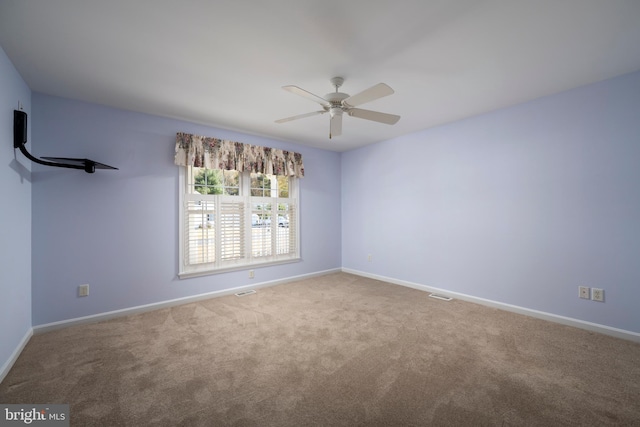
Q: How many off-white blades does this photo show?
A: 5